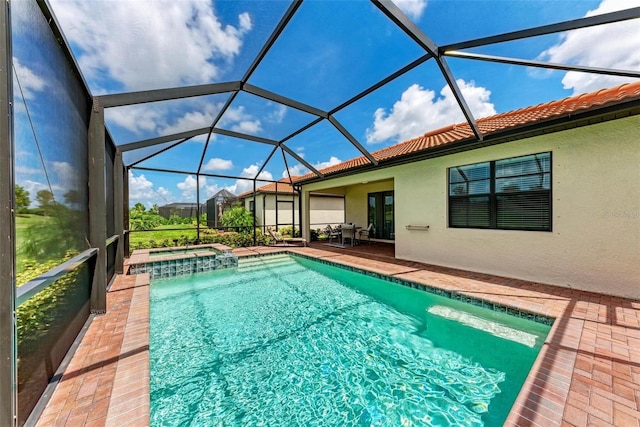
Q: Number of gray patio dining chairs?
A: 3